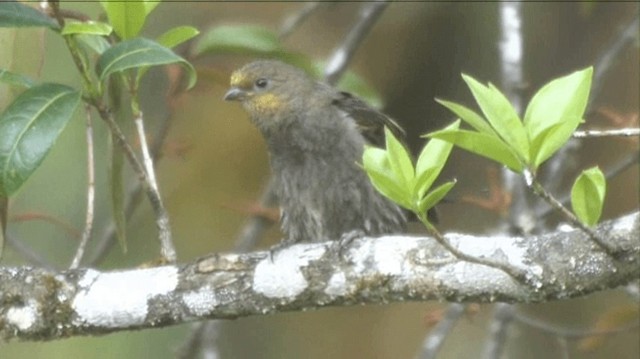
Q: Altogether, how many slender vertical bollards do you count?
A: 0